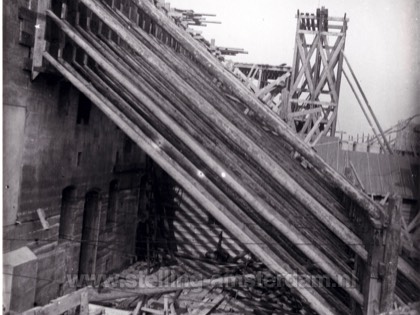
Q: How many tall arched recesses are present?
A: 3